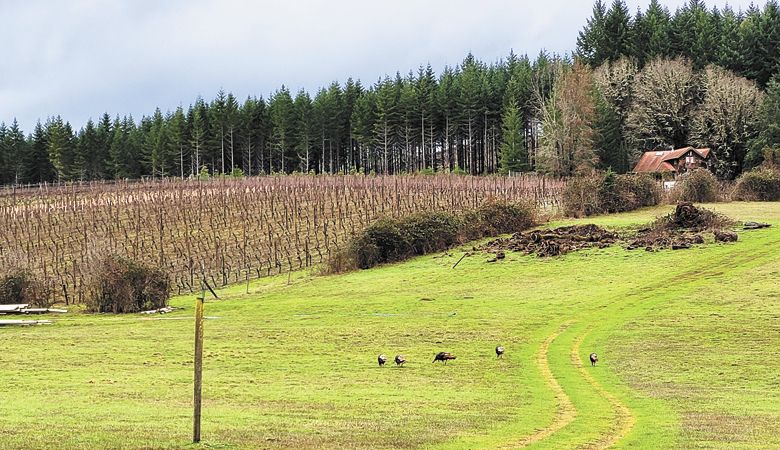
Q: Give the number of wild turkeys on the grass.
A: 5